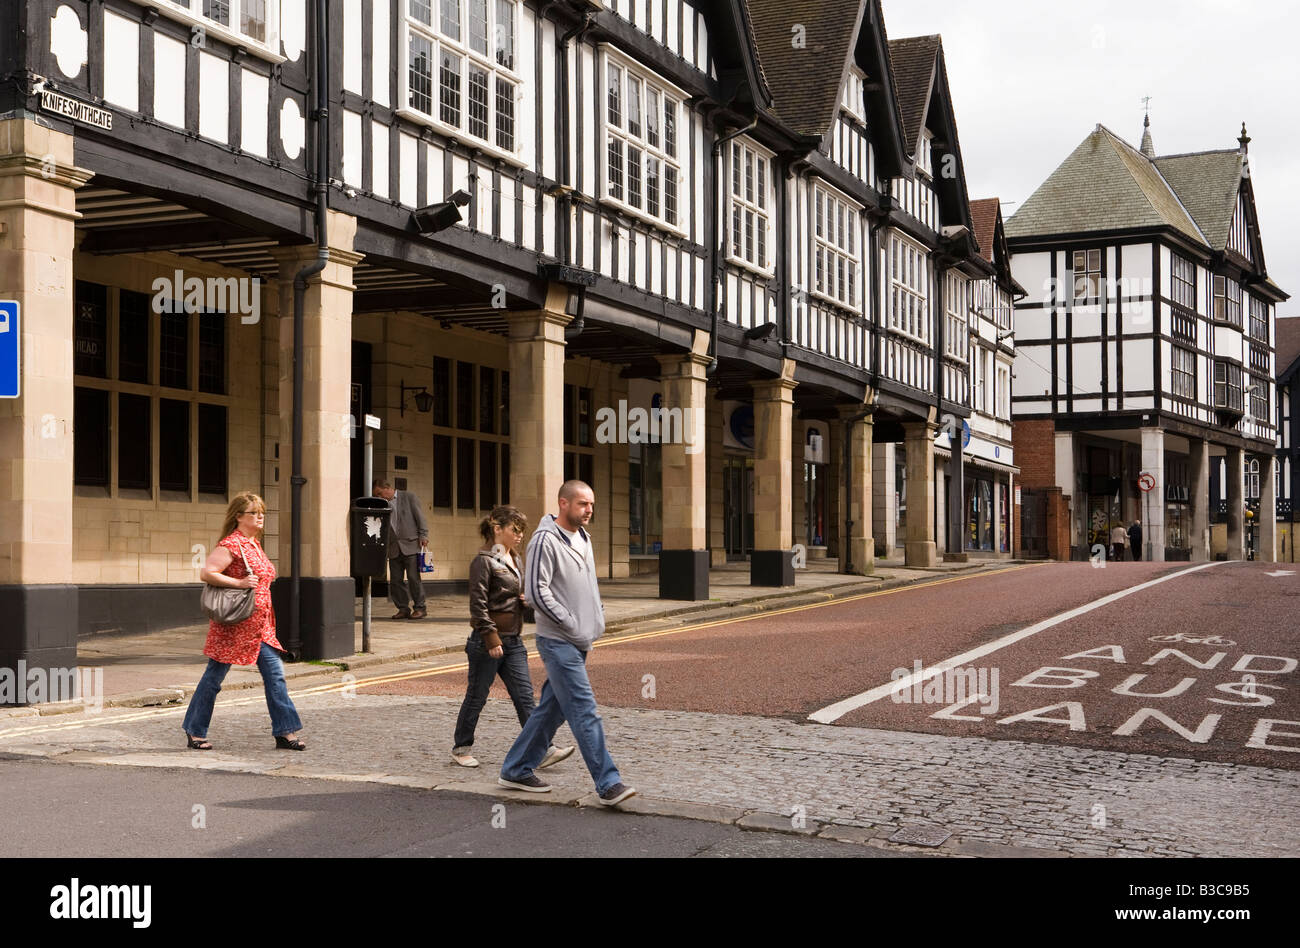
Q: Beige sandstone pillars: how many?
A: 7